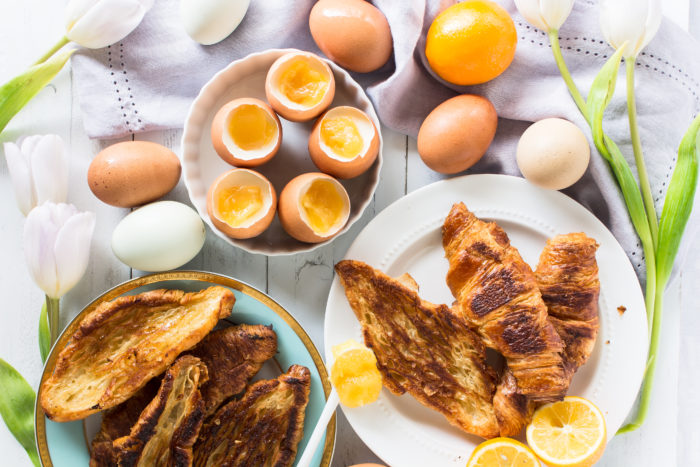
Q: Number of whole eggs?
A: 6